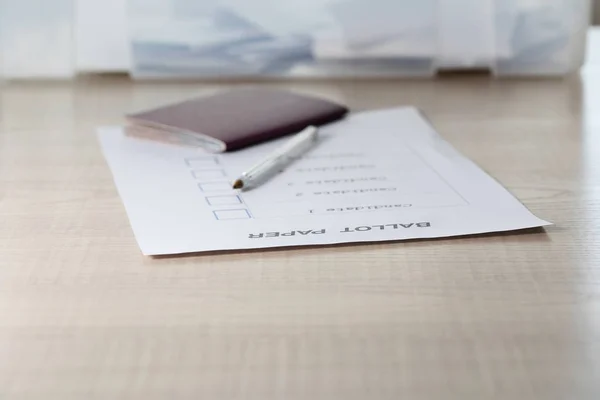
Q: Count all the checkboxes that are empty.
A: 5